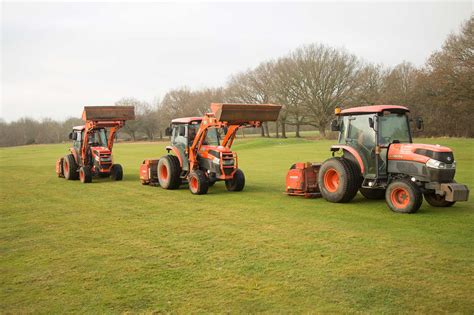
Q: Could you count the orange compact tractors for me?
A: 3